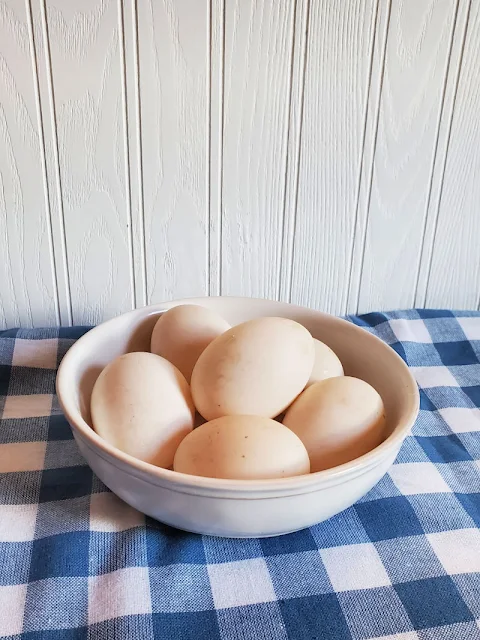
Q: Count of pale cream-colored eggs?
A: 6